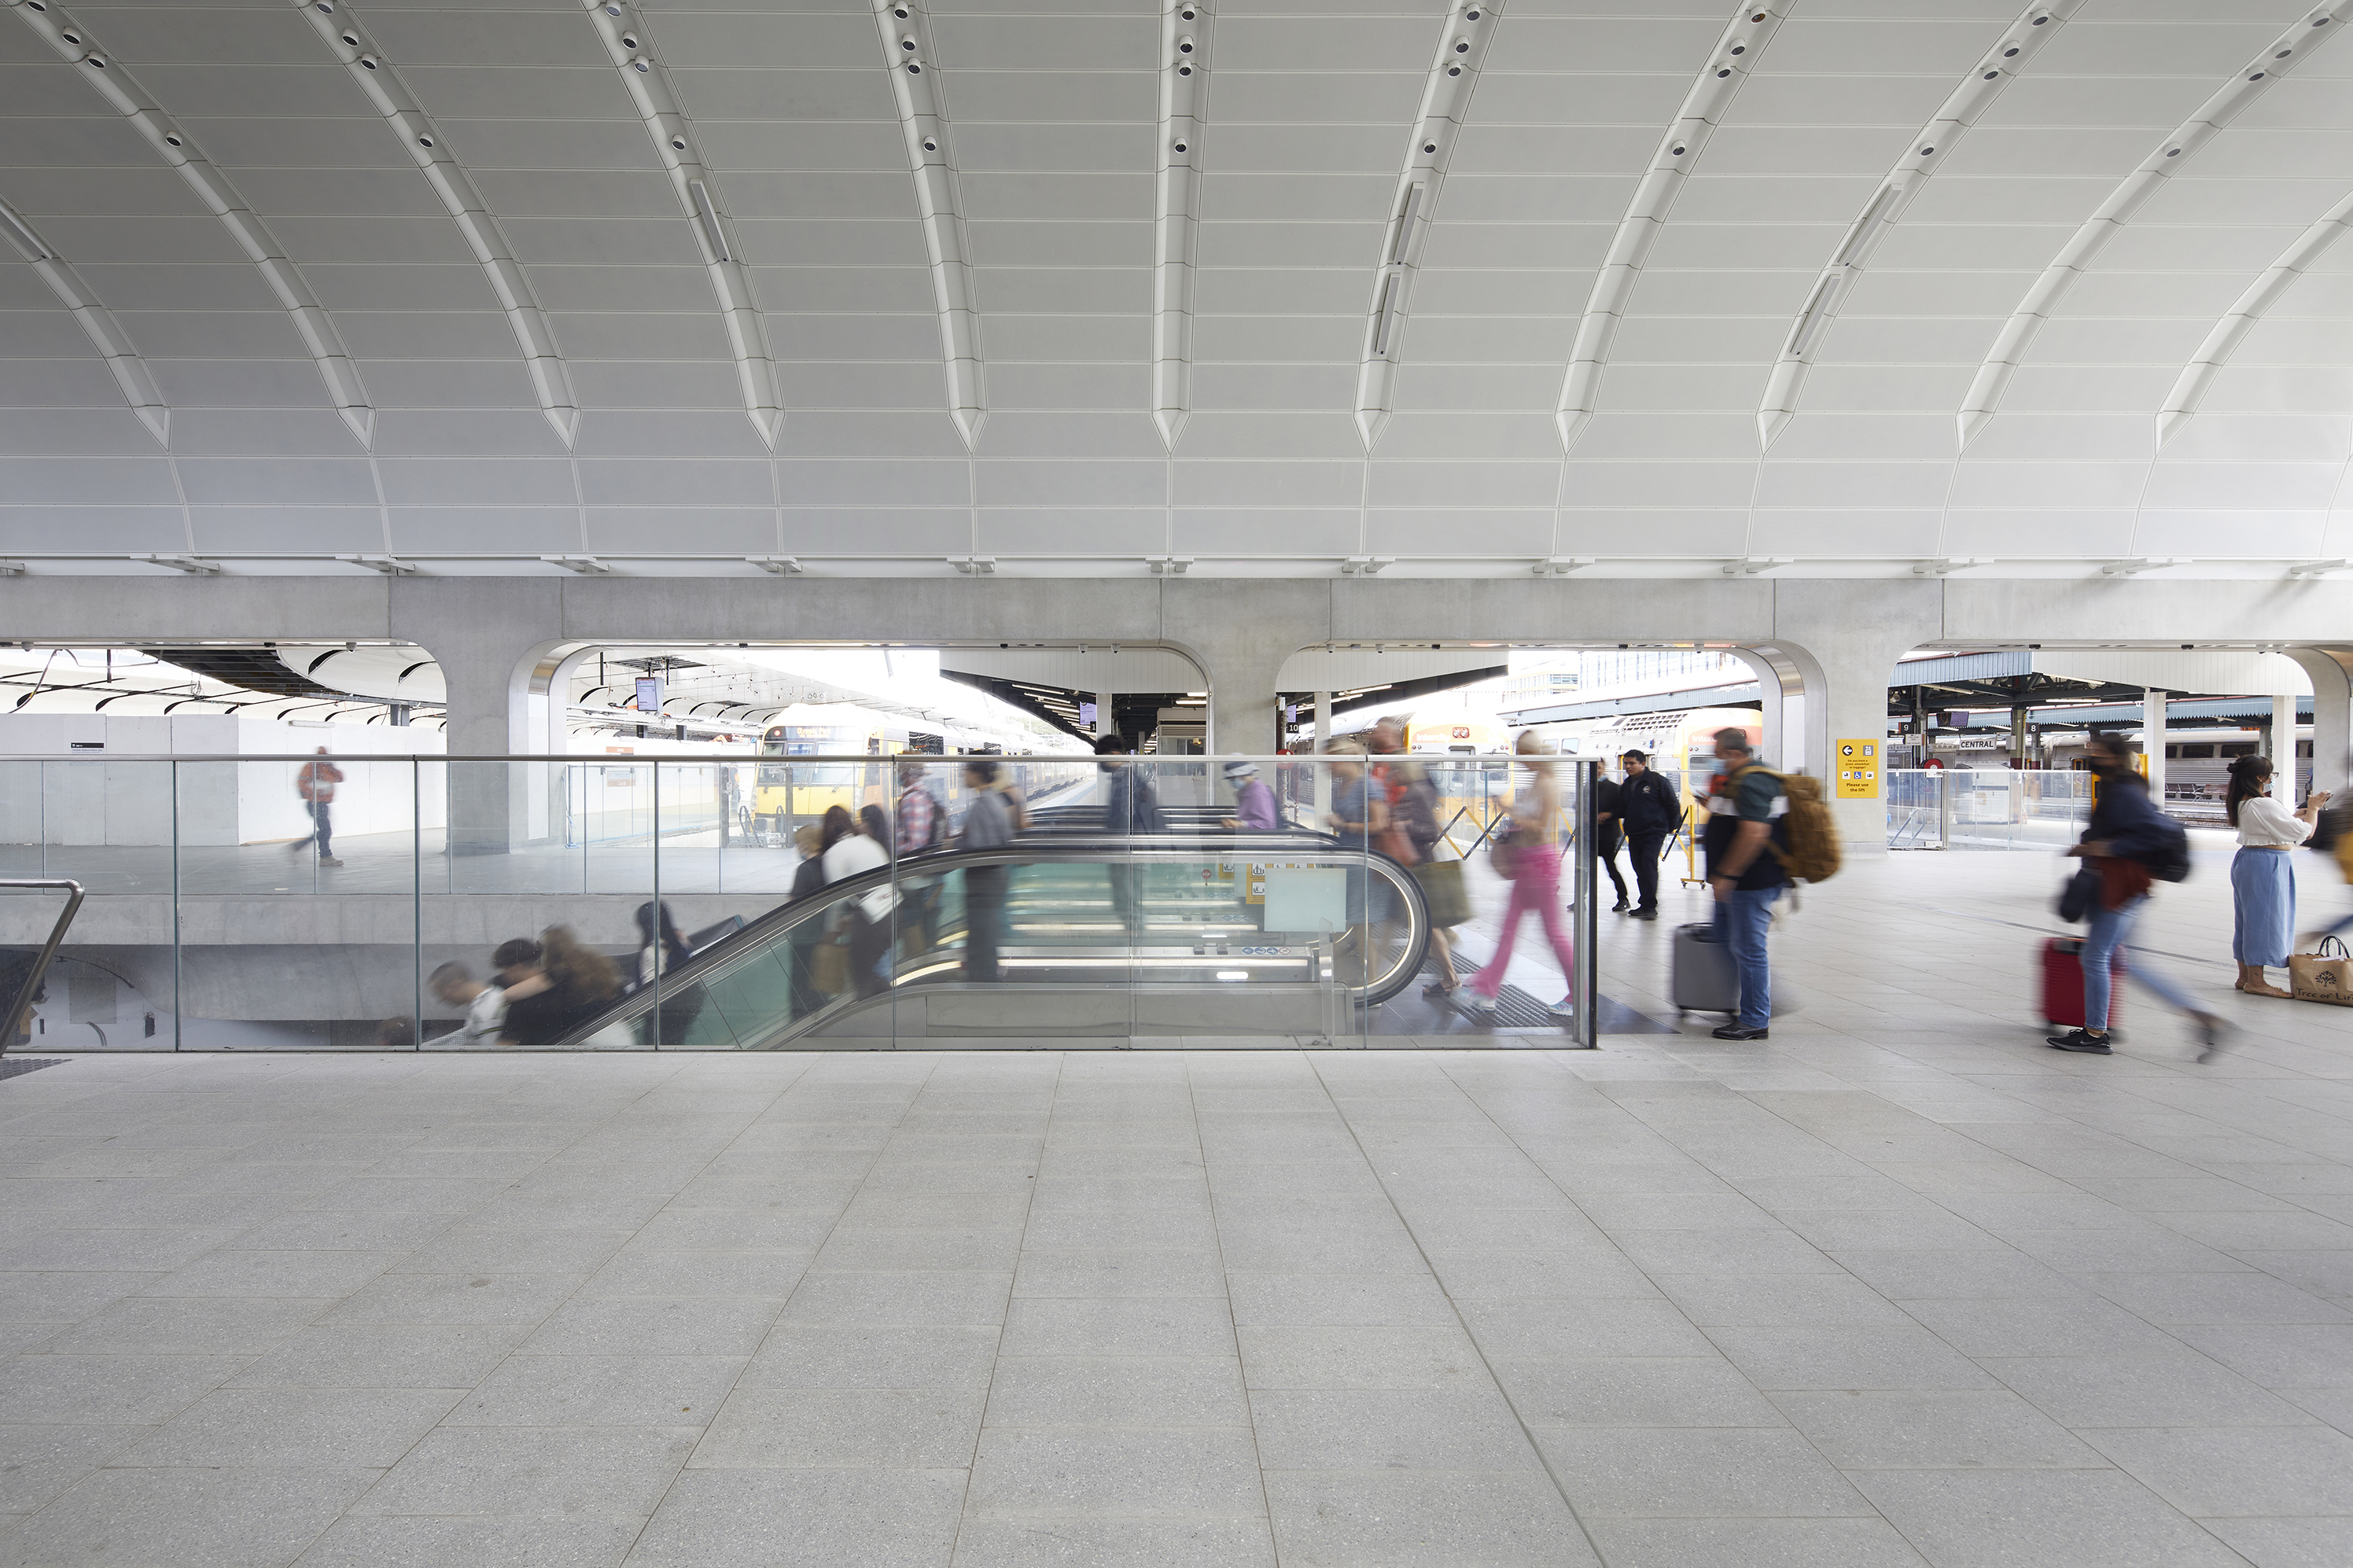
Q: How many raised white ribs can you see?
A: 11